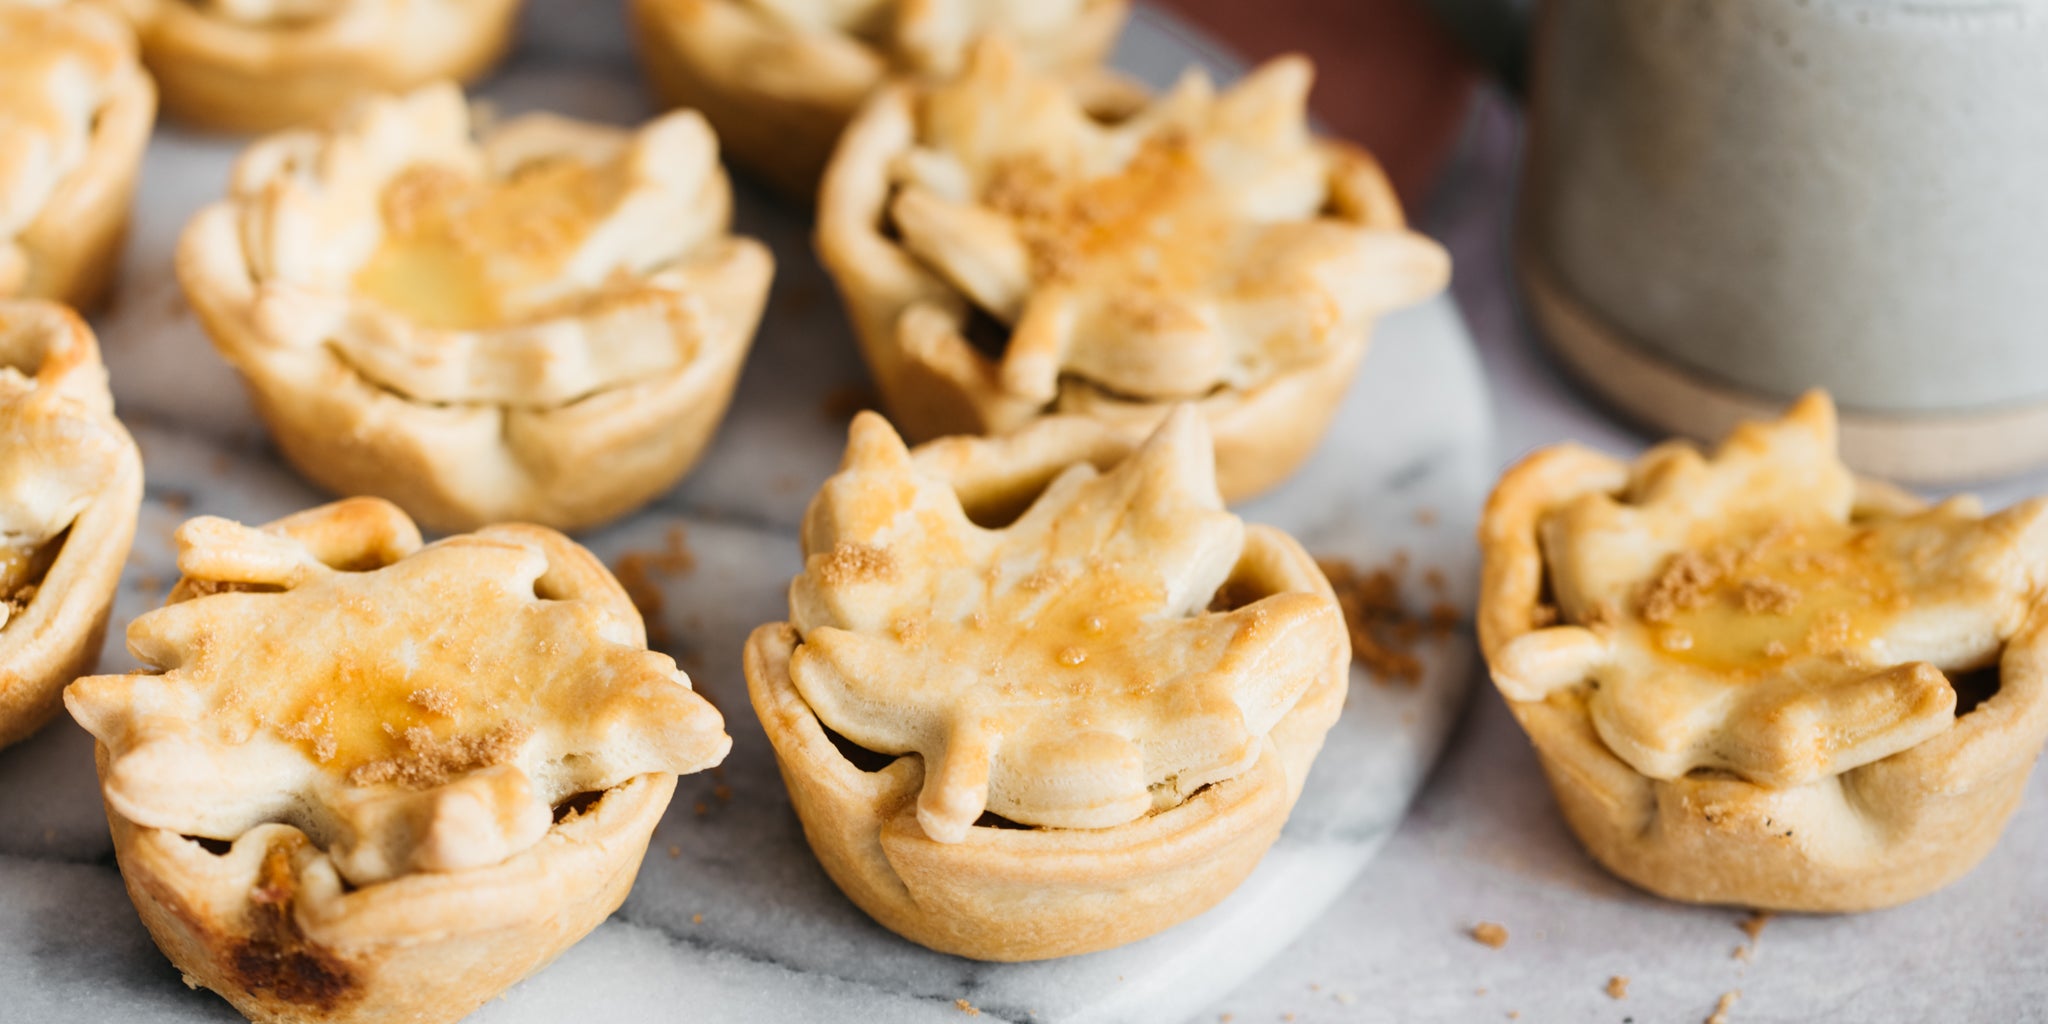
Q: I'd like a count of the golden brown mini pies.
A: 9